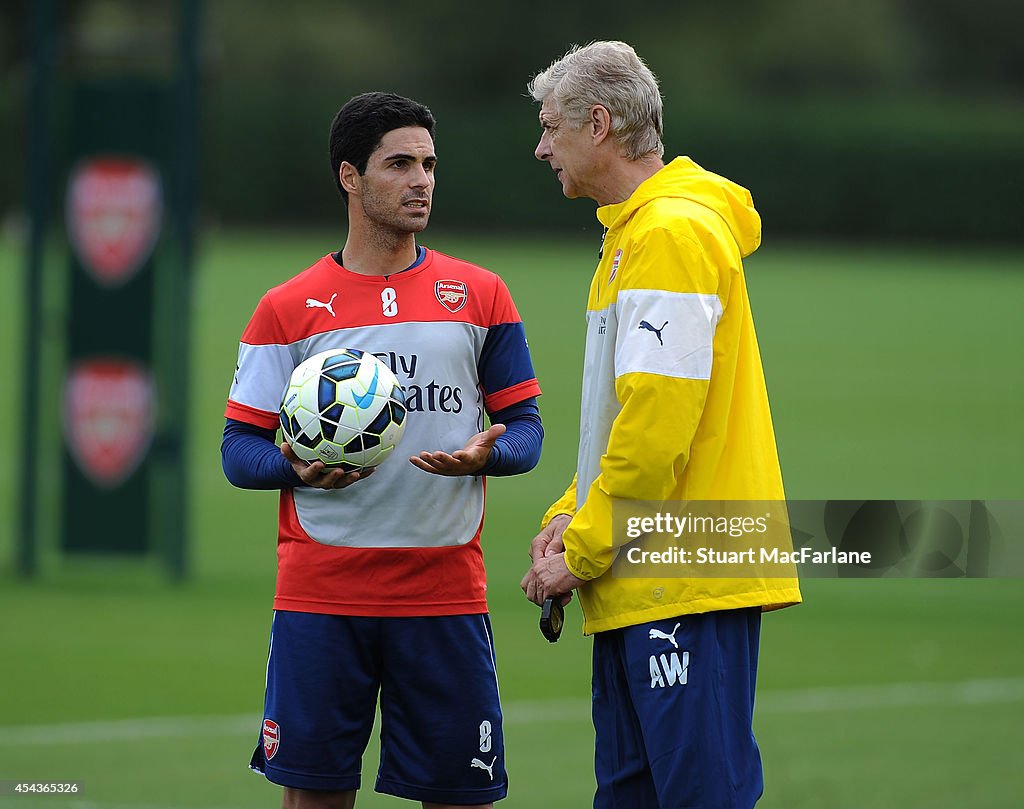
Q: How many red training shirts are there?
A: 1